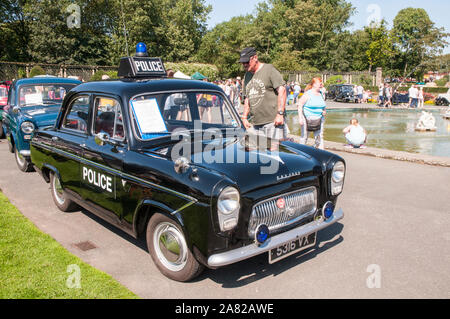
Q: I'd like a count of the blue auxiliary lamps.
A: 2